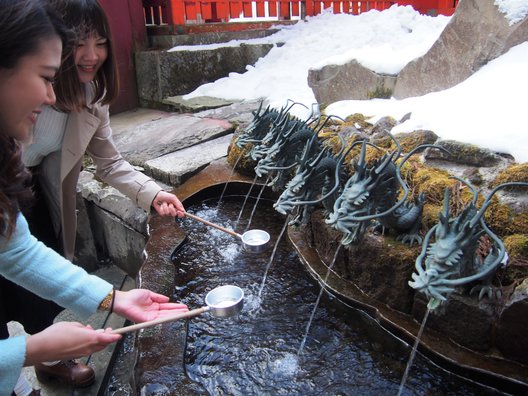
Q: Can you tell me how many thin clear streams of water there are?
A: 6